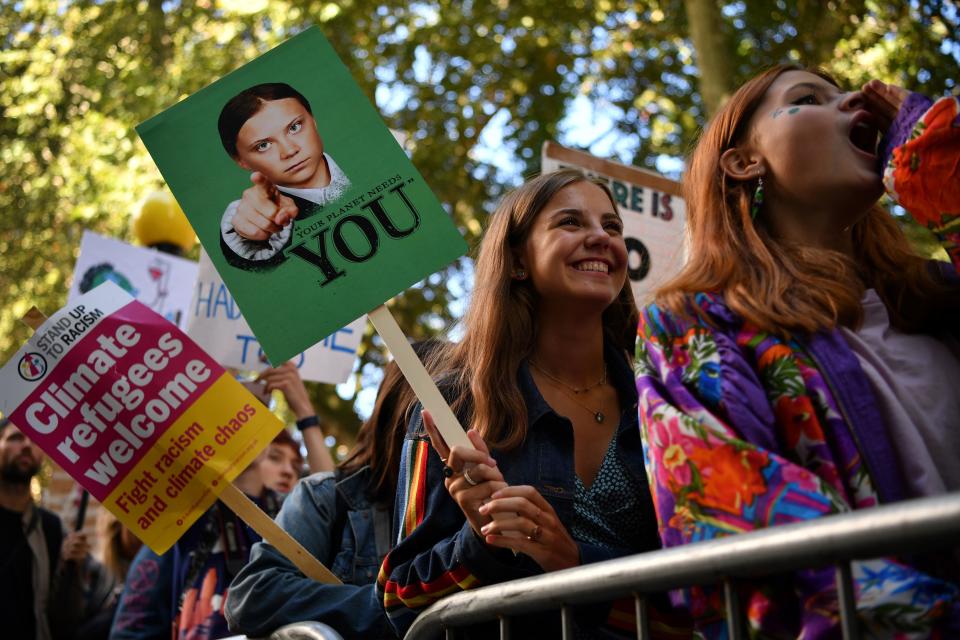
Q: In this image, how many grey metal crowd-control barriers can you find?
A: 2